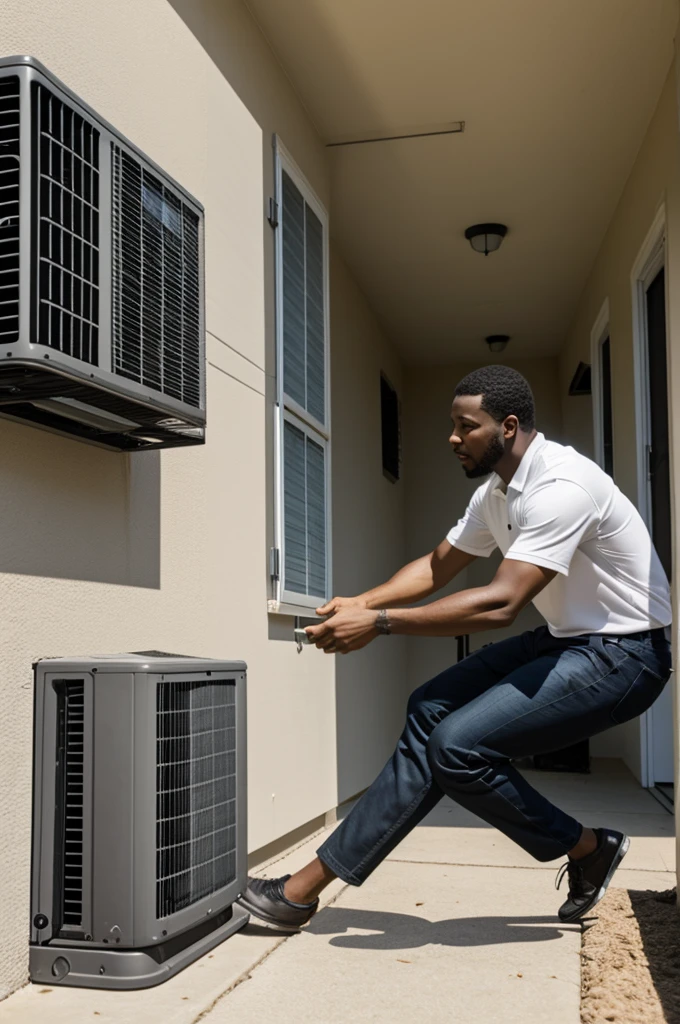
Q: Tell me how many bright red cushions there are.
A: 0